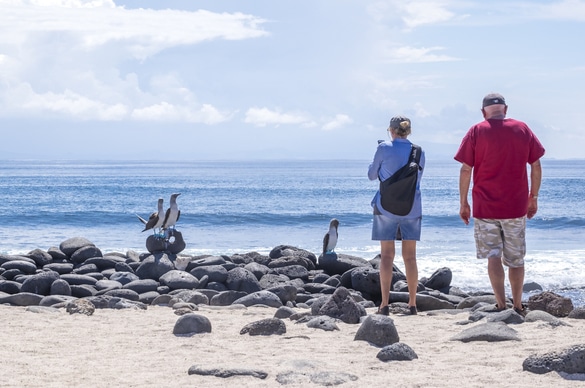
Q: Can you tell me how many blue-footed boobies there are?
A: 3